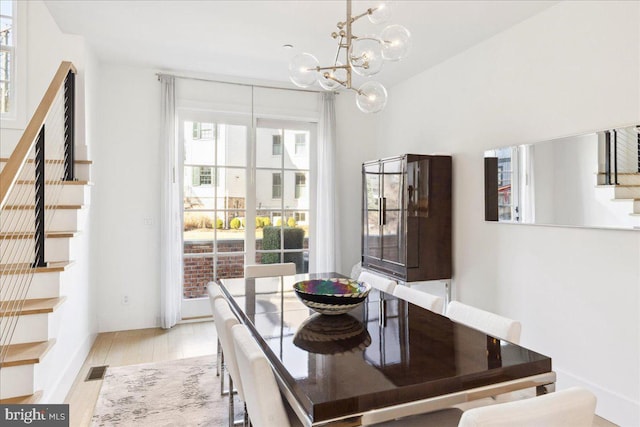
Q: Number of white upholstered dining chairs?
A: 8